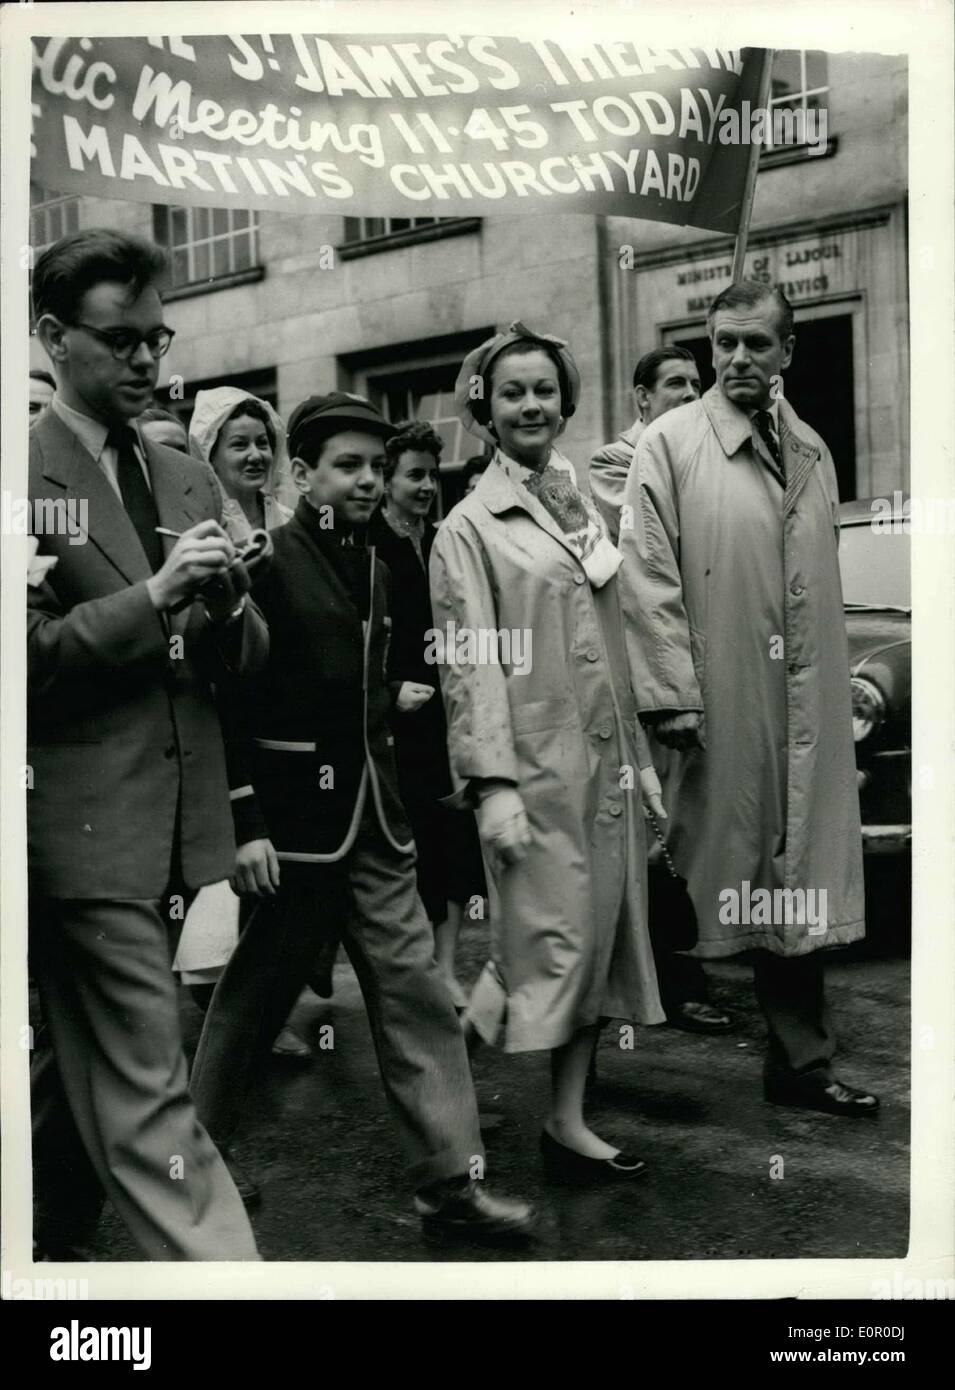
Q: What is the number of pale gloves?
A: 2